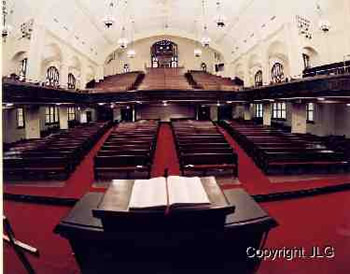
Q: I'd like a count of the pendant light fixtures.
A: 8